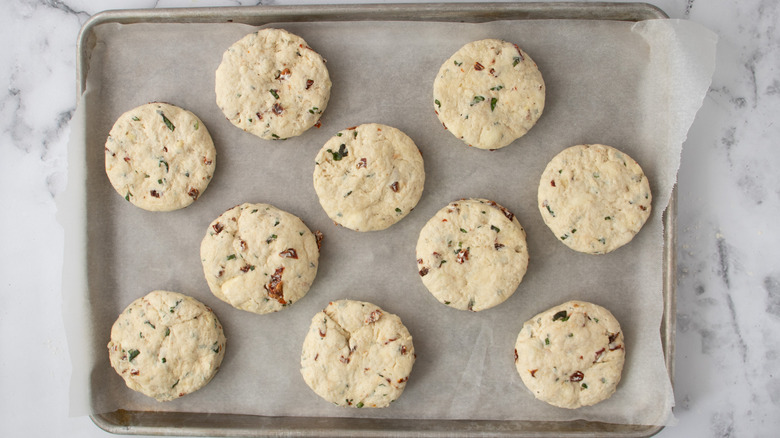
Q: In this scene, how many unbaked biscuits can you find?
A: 10